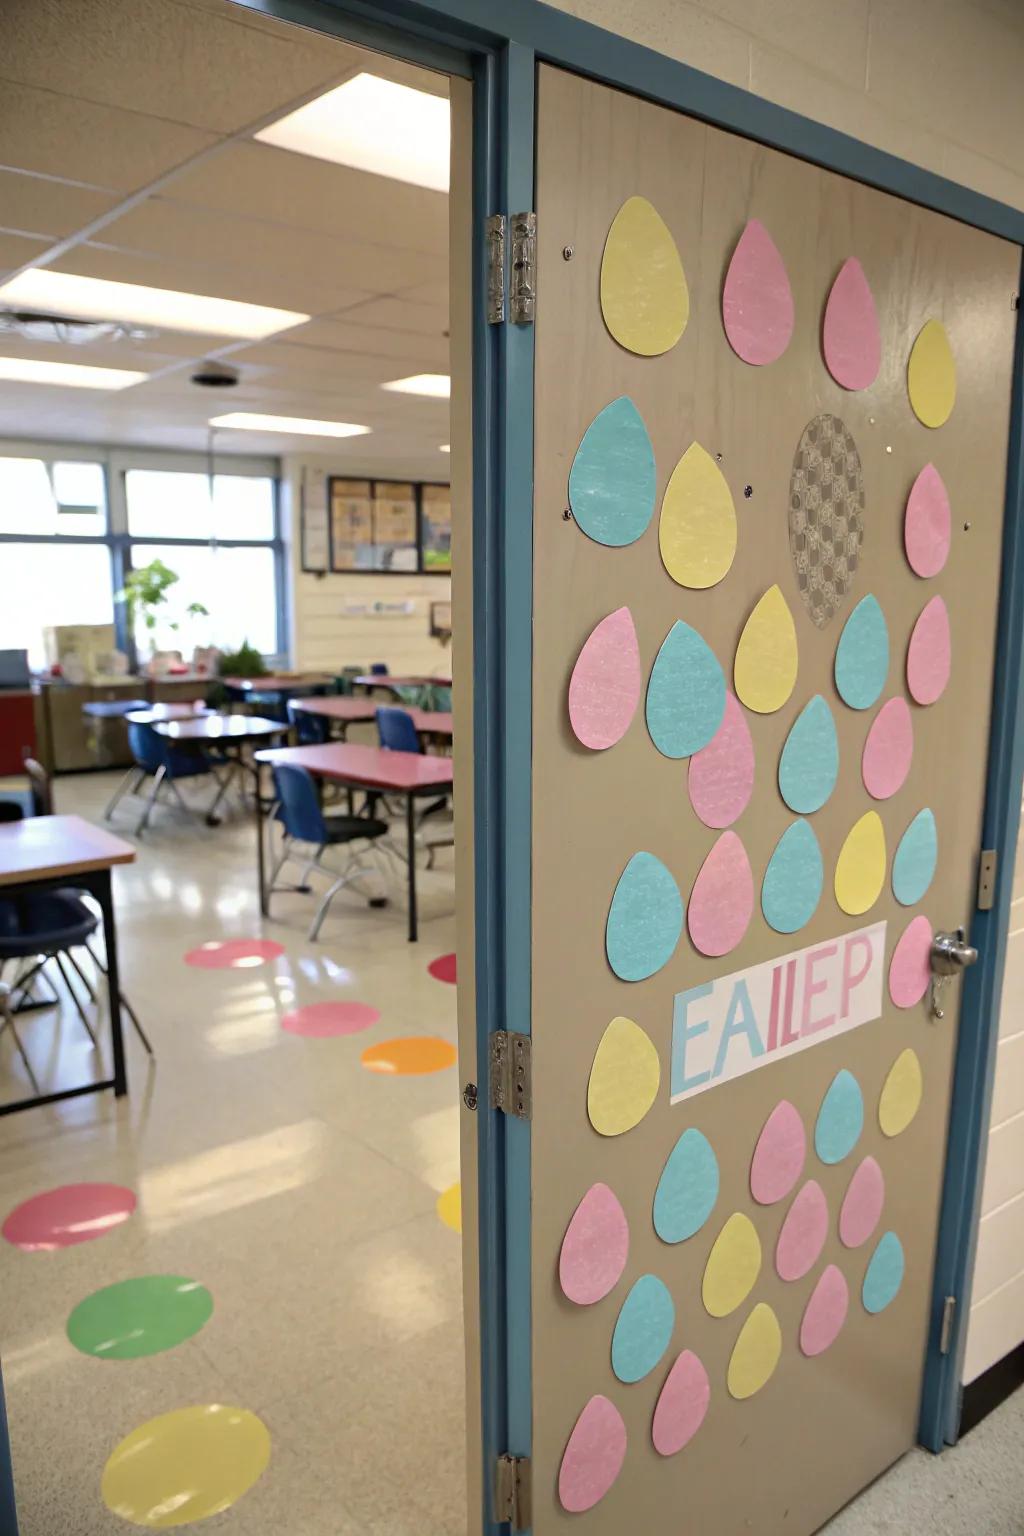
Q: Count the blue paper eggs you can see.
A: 11